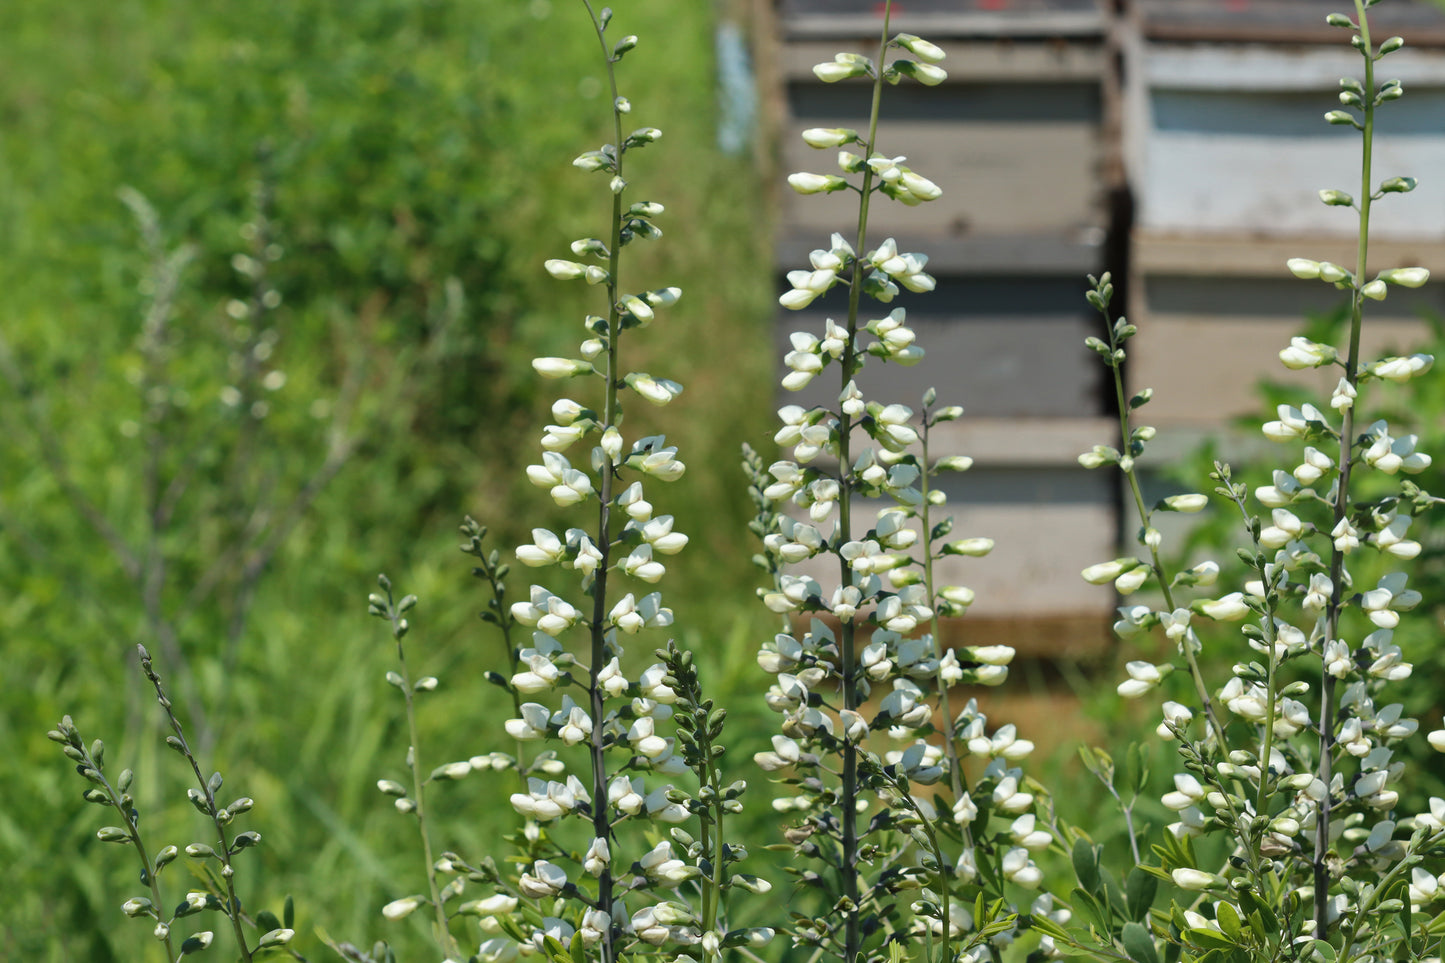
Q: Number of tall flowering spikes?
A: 3